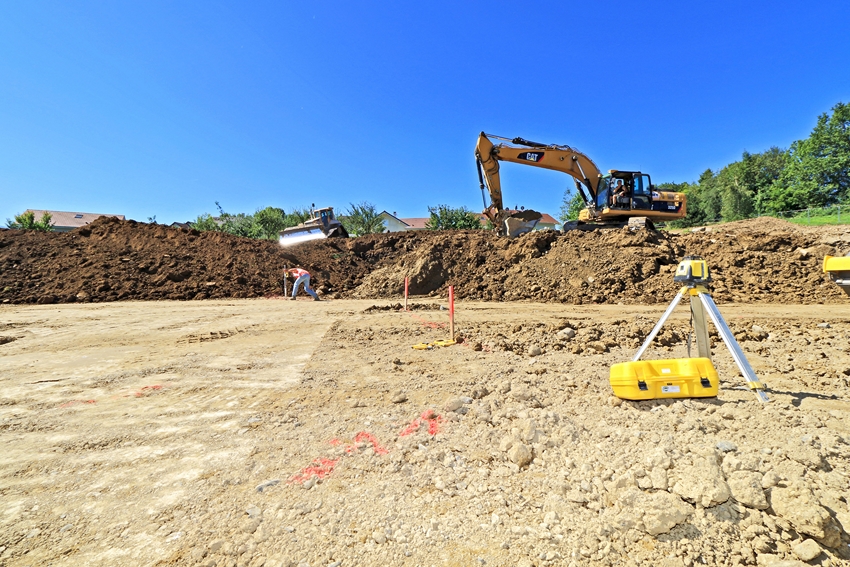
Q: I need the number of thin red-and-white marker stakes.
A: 2